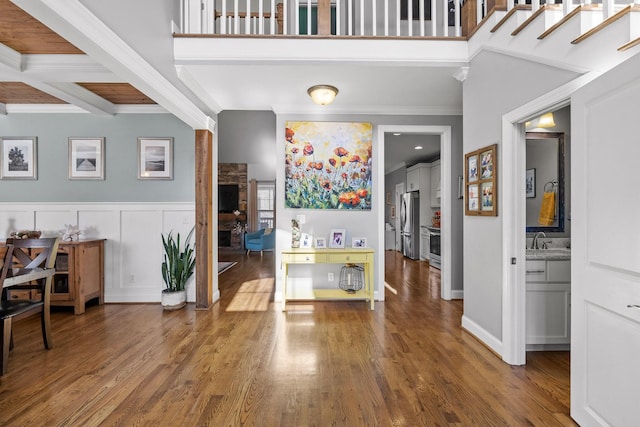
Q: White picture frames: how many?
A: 4